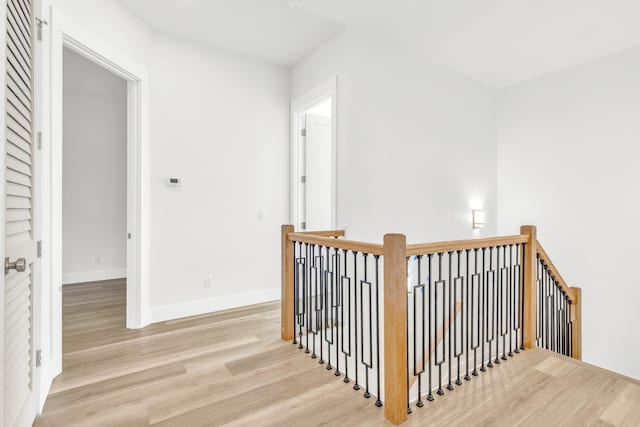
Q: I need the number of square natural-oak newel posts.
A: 4